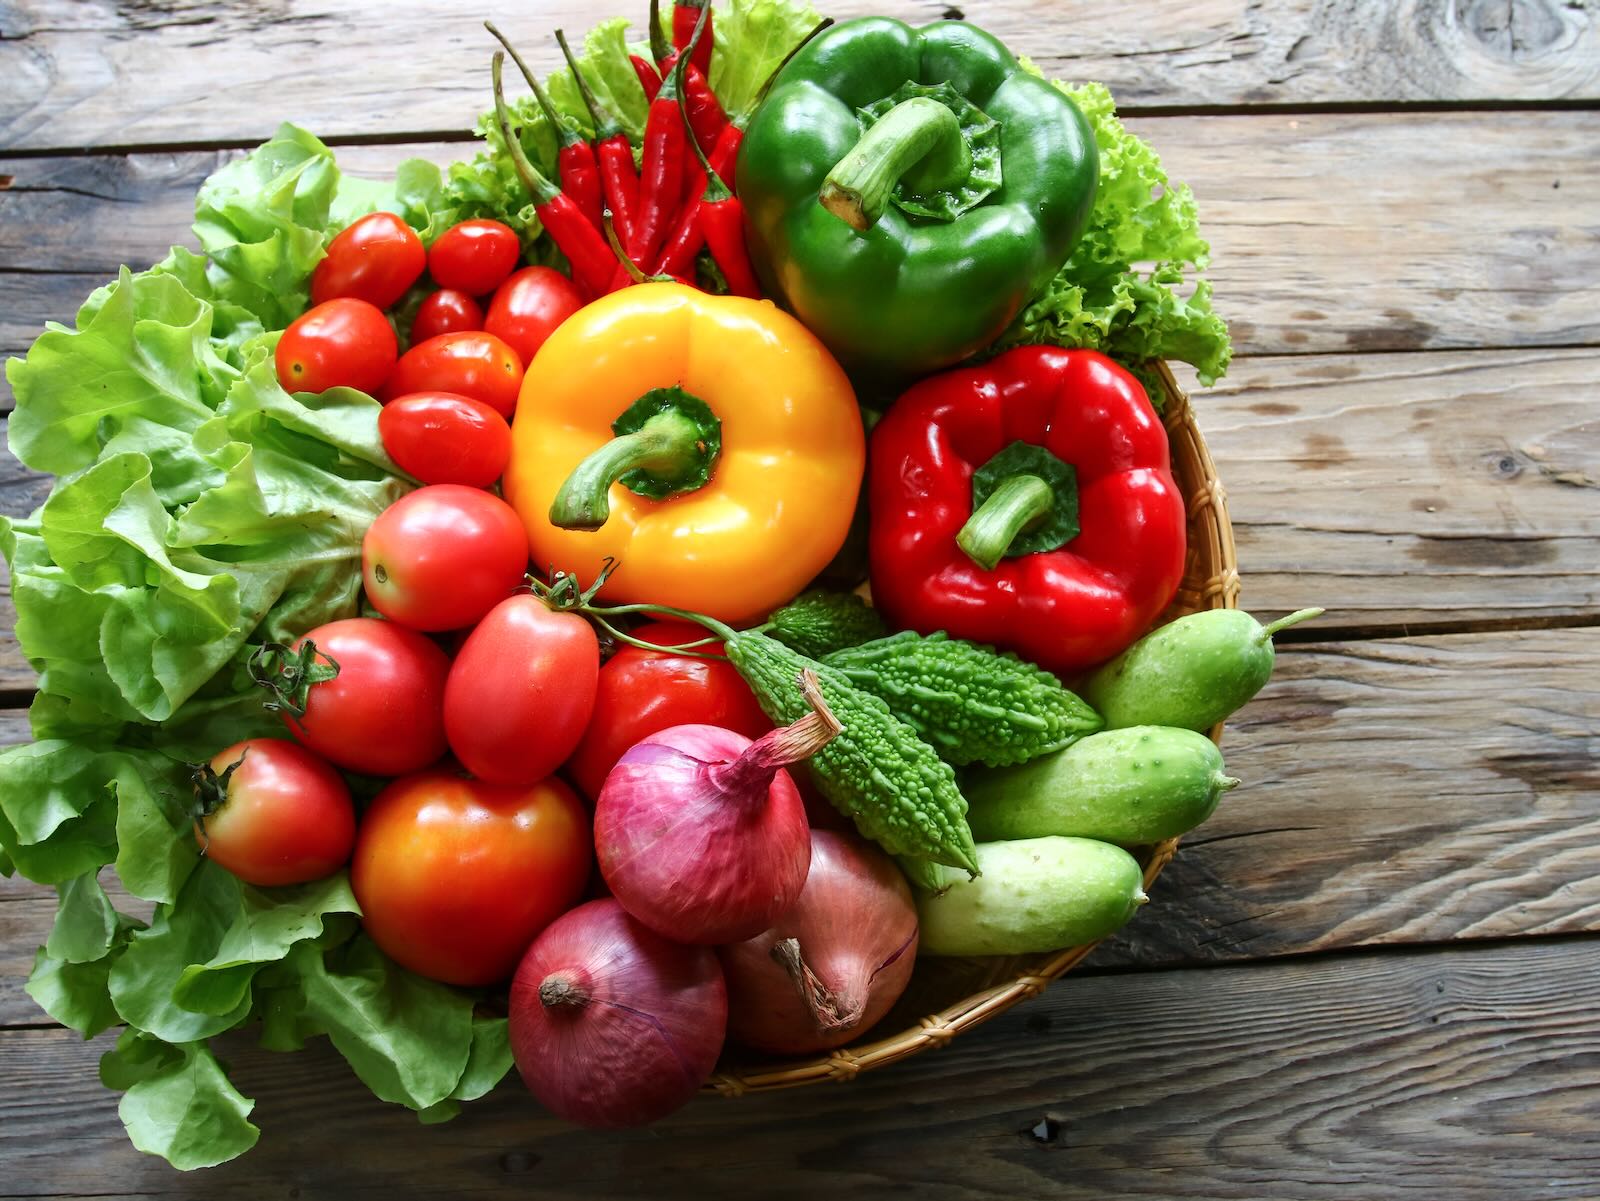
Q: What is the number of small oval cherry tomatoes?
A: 7